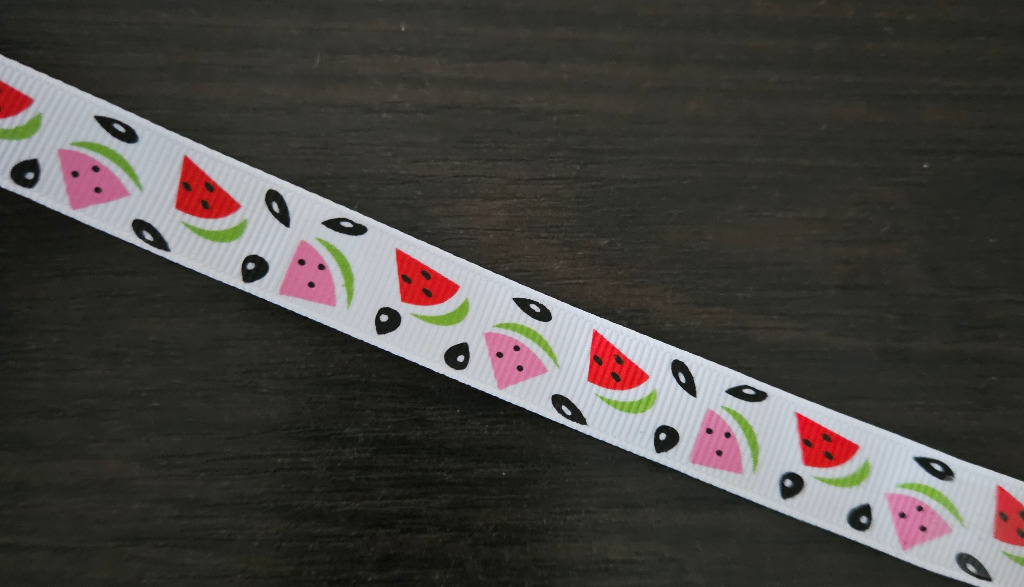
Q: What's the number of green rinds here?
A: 11